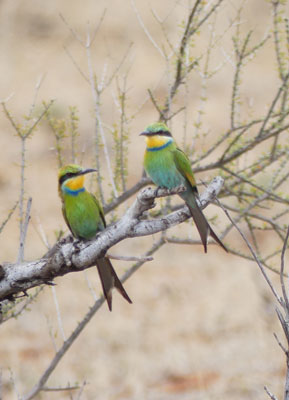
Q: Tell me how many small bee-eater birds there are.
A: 2